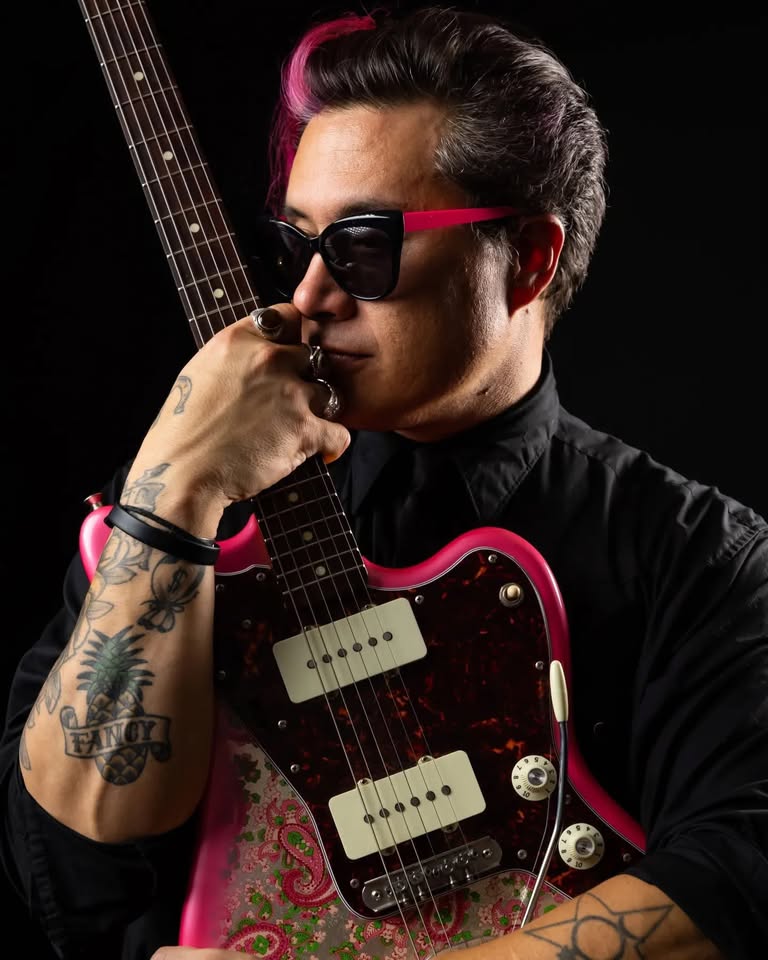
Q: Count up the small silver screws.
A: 13